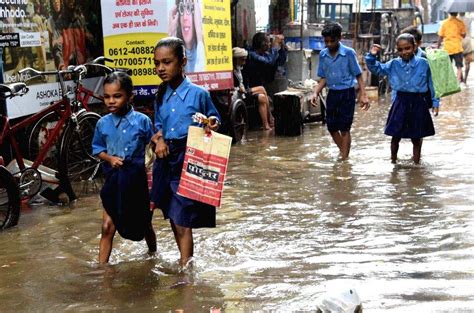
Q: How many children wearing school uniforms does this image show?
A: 4